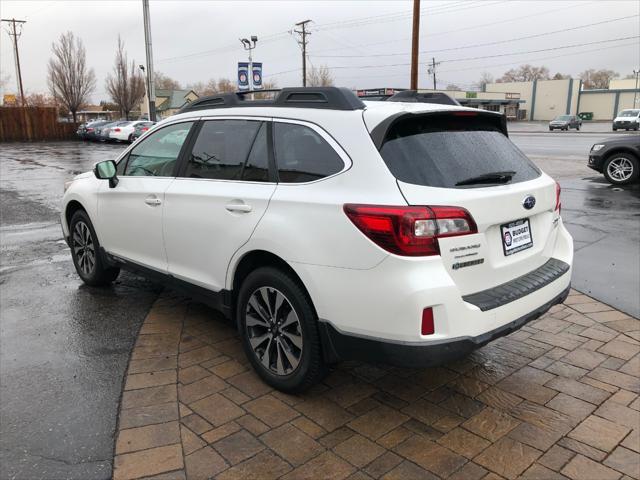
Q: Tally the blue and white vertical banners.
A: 2